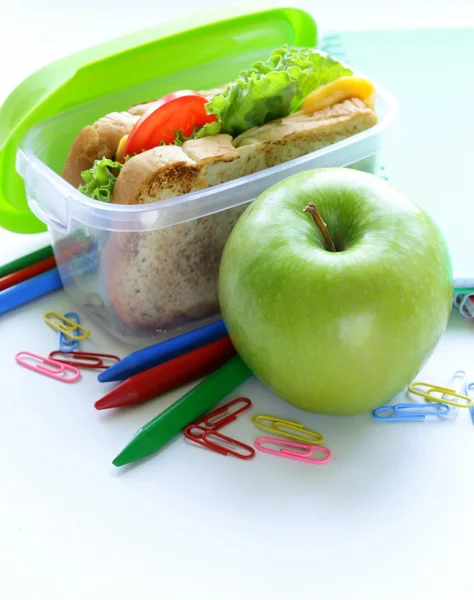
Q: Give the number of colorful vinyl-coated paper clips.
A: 12